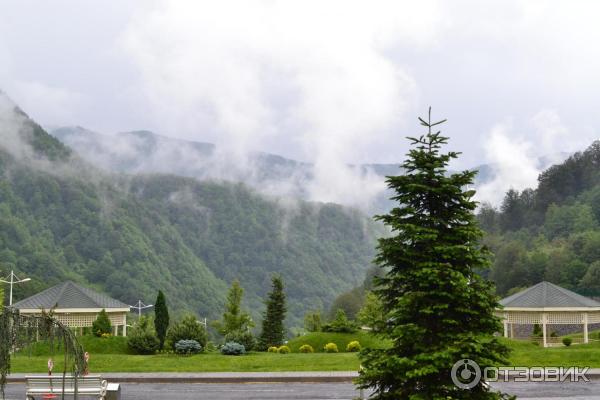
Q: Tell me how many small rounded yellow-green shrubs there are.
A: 5